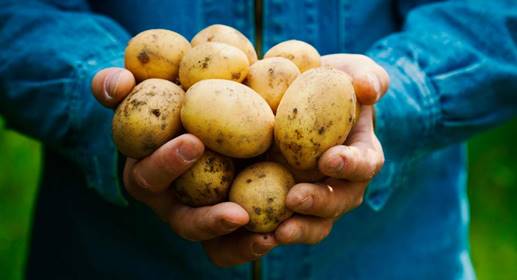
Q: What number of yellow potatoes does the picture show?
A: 10